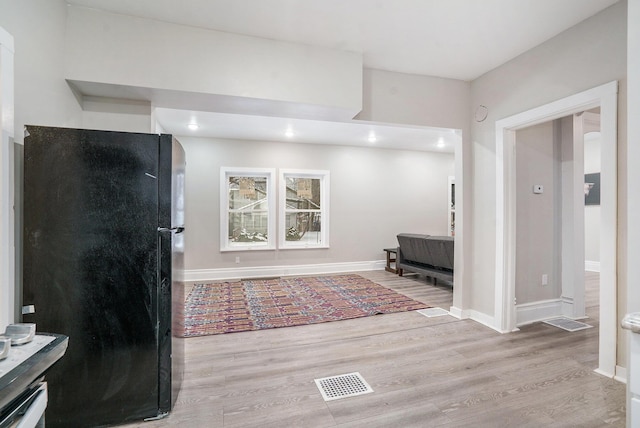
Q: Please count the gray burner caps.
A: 2